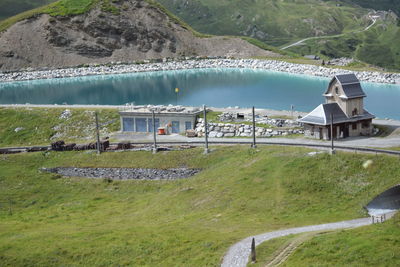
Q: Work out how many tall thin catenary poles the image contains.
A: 5